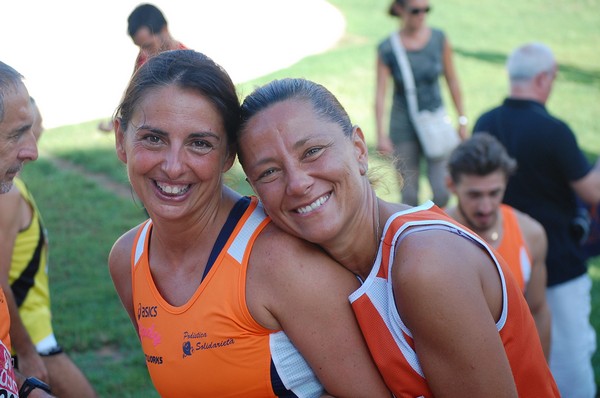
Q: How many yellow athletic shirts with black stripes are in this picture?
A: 1